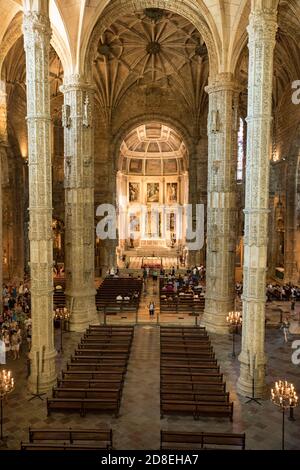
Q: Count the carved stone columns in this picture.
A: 4